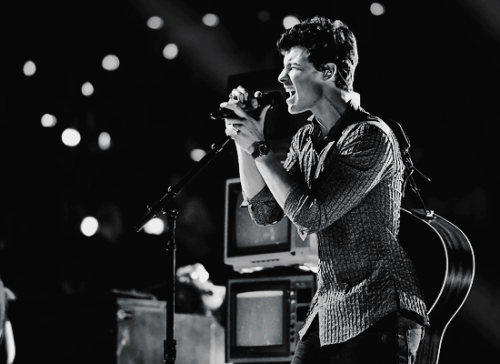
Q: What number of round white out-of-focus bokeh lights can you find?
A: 14